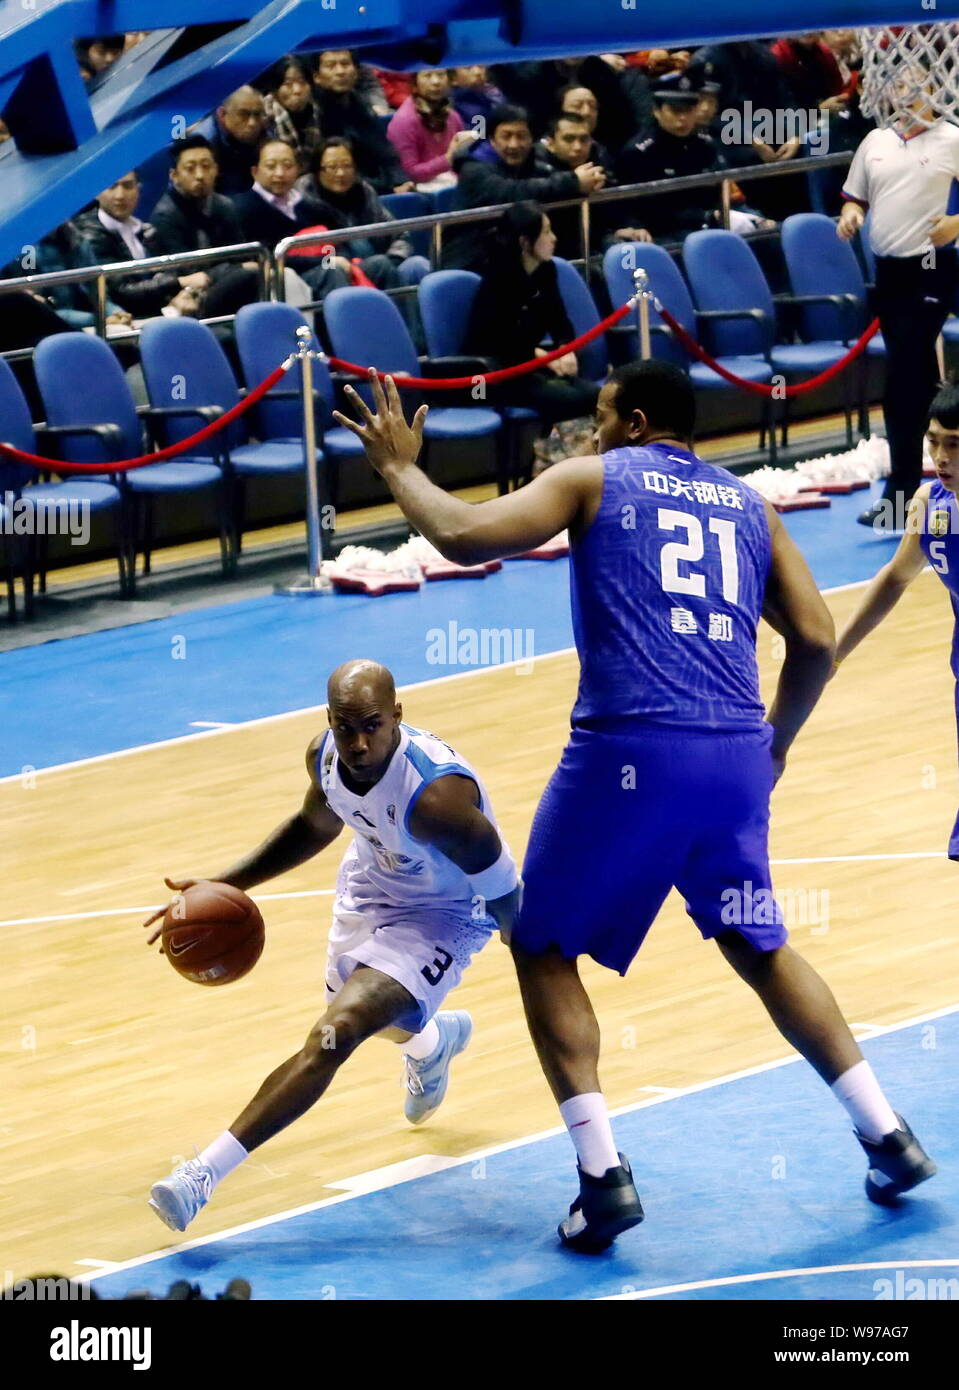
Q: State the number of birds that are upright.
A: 0